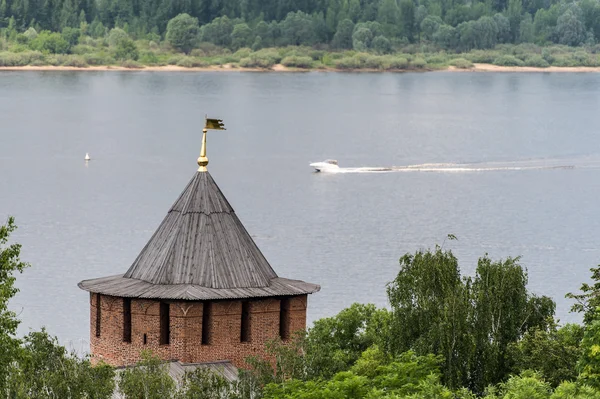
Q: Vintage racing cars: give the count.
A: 0